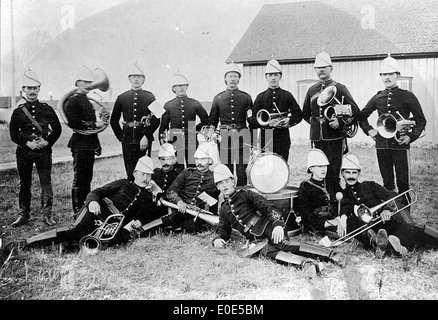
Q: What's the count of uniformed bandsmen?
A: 14